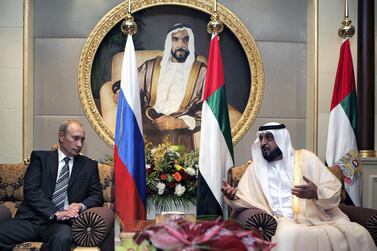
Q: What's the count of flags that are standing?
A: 3